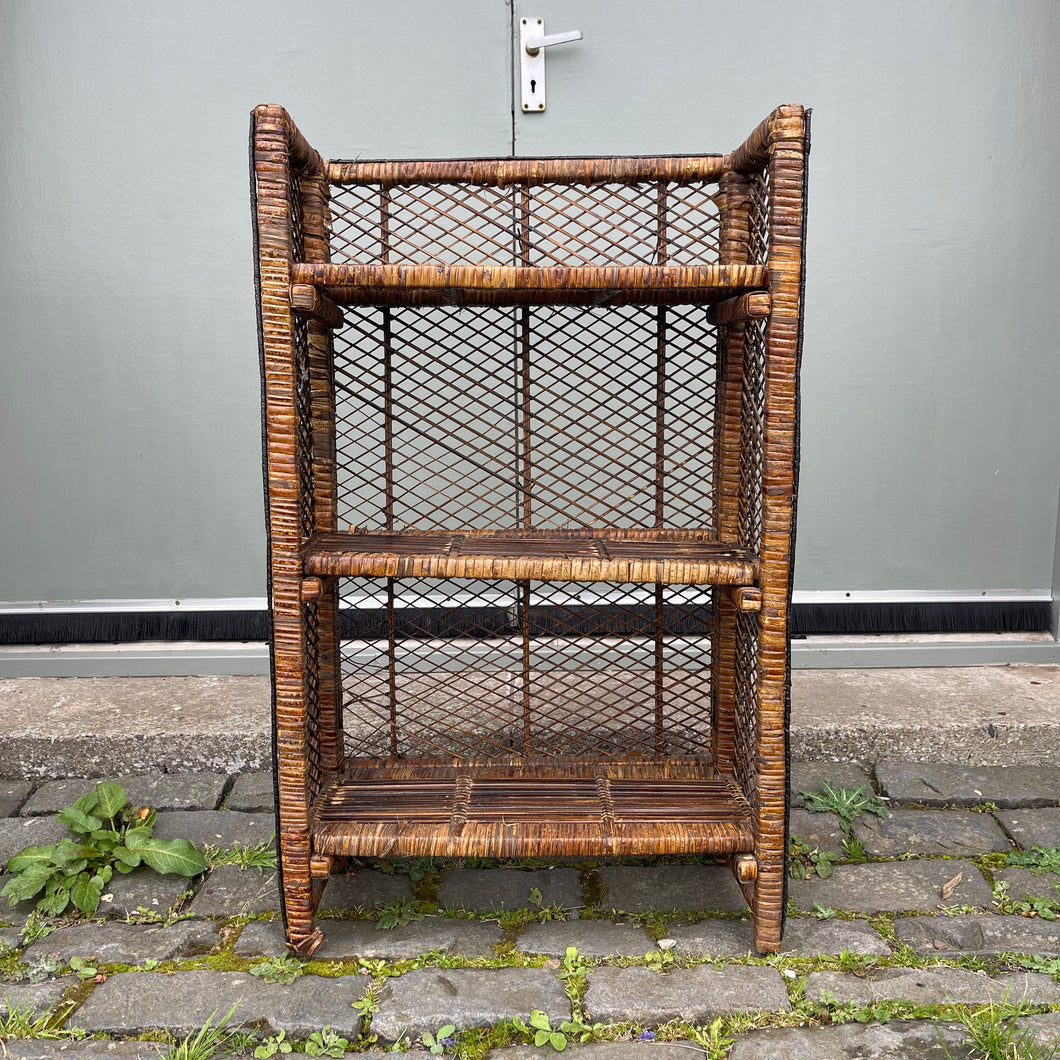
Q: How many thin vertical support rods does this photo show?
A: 3